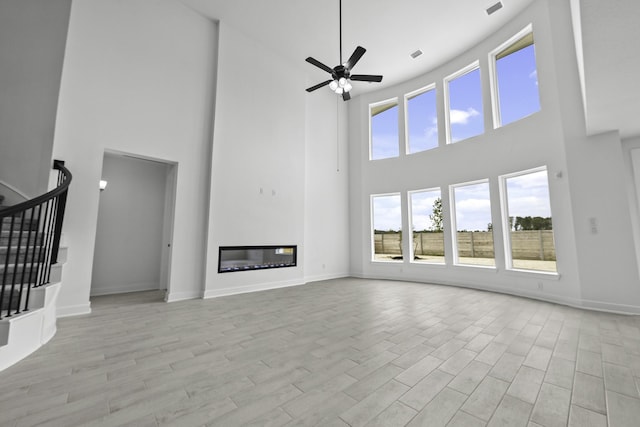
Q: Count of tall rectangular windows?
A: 8